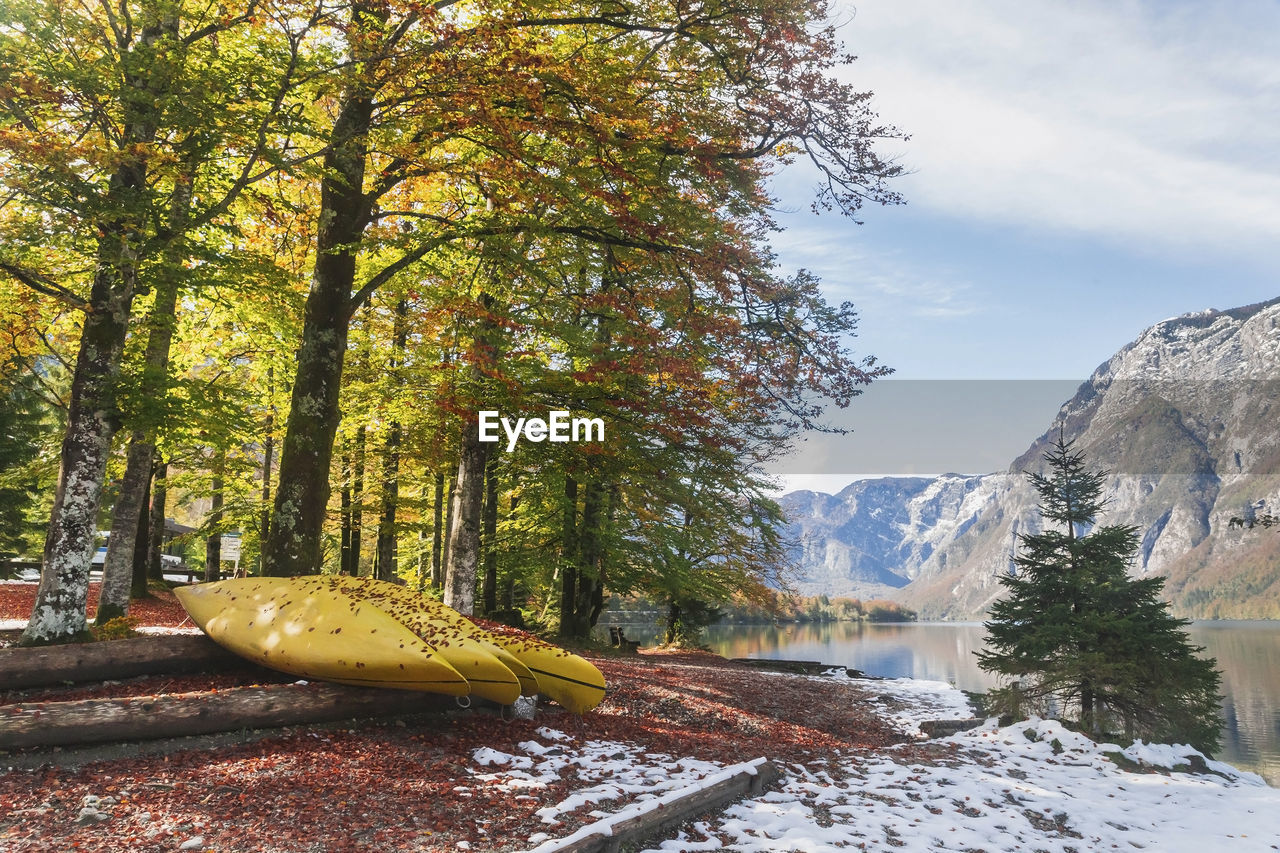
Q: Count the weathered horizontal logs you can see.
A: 3